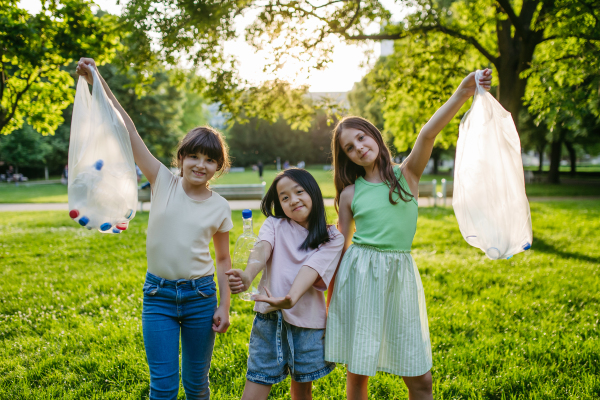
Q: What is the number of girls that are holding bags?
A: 2